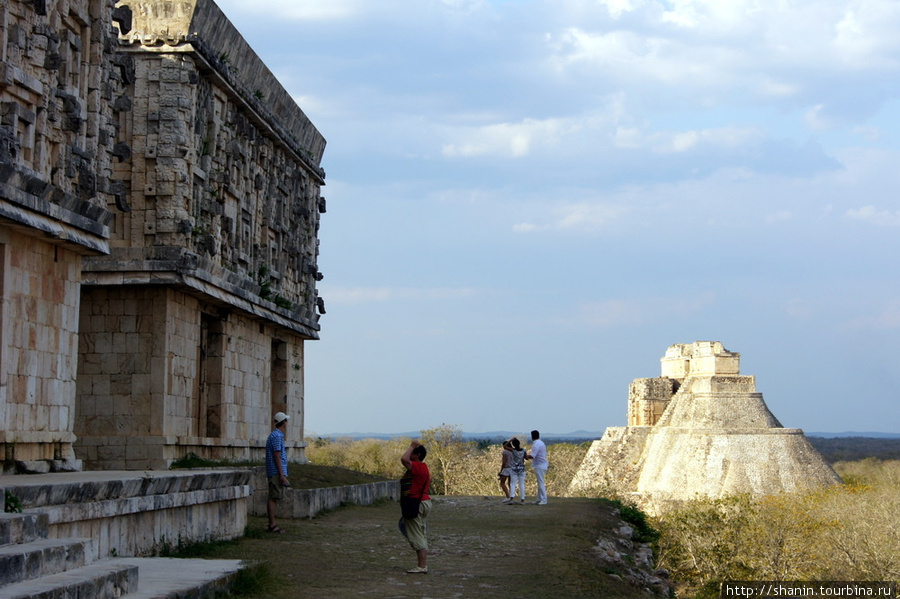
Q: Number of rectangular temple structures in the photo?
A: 2